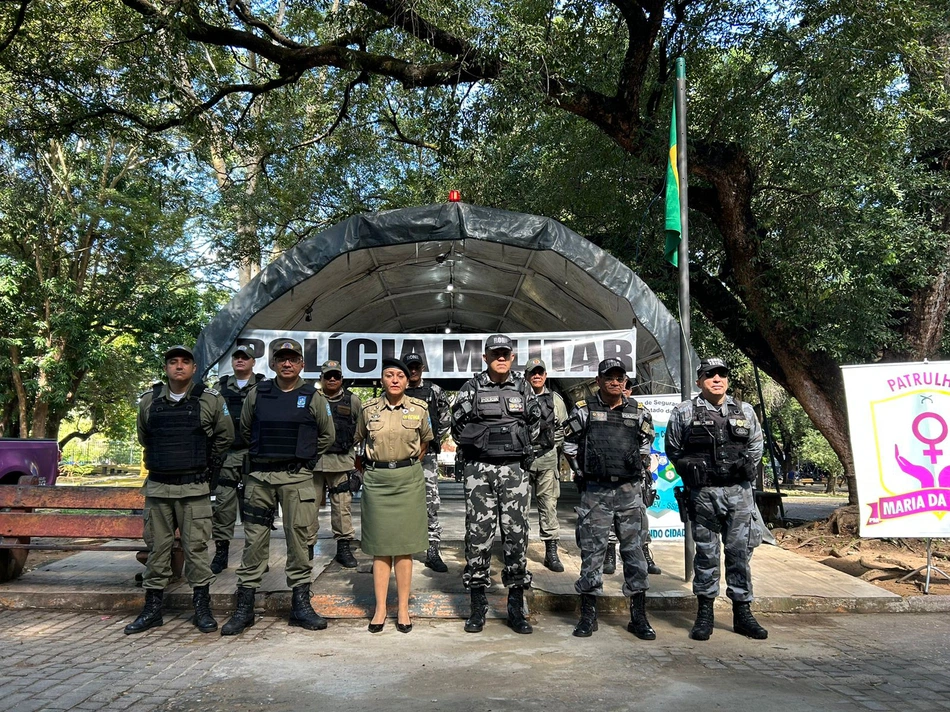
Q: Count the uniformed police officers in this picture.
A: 11